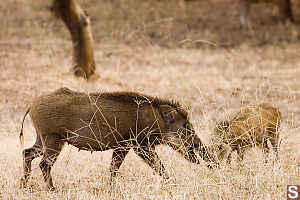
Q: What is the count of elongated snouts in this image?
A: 2